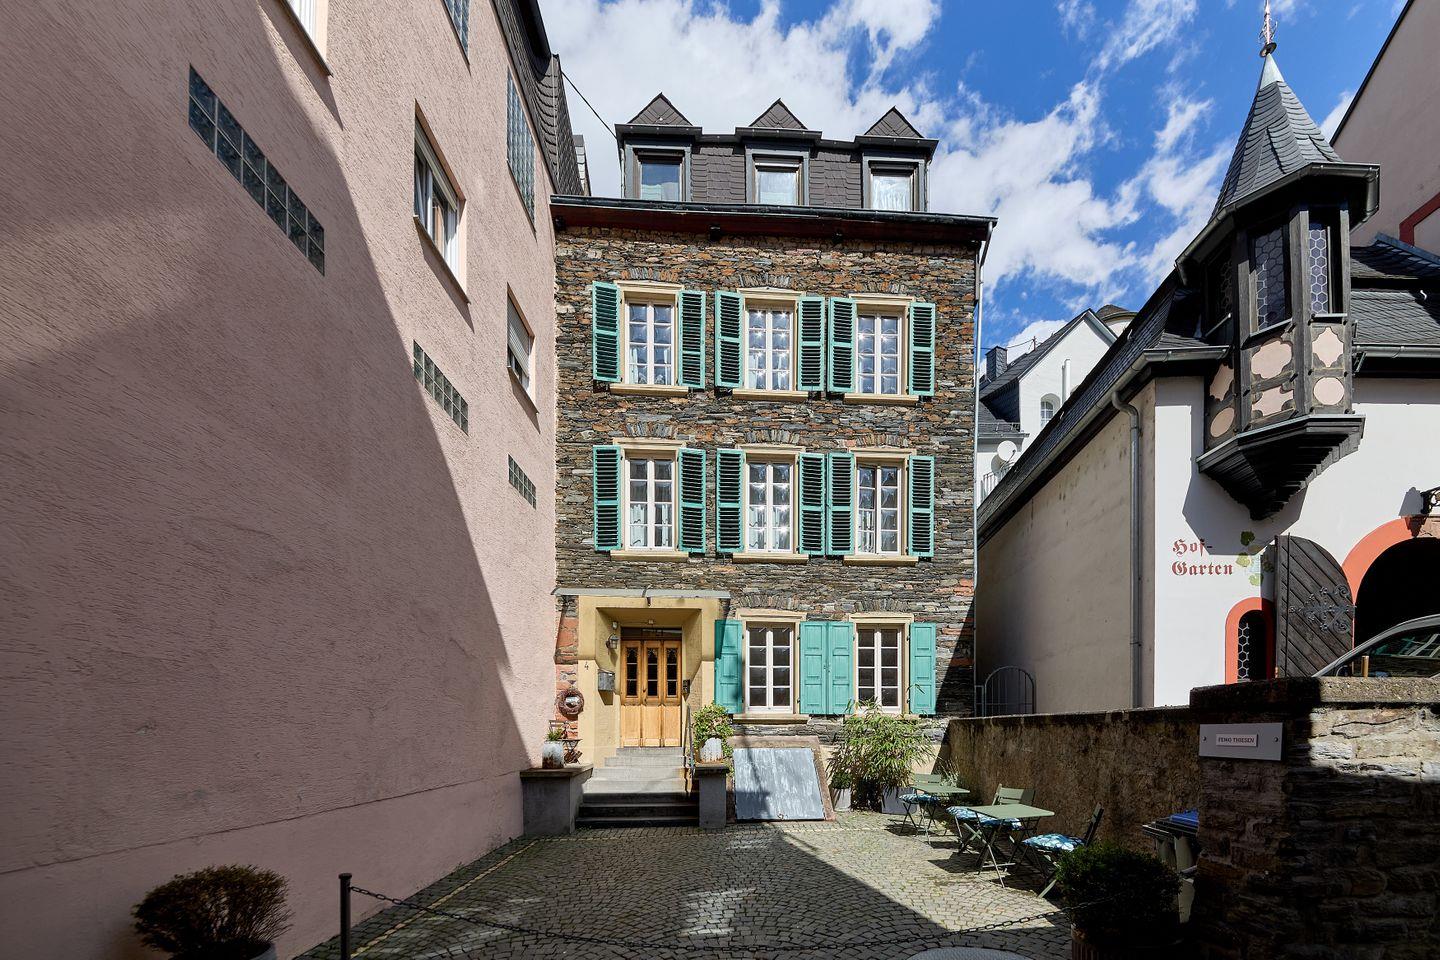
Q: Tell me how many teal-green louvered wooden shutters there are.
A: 12